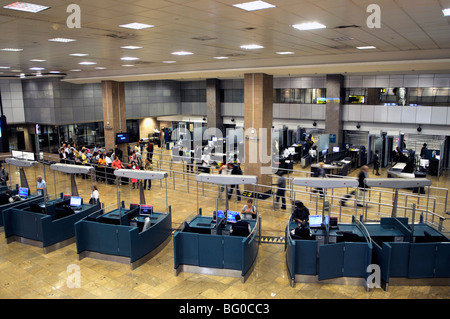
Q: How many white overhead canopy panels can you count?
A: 6